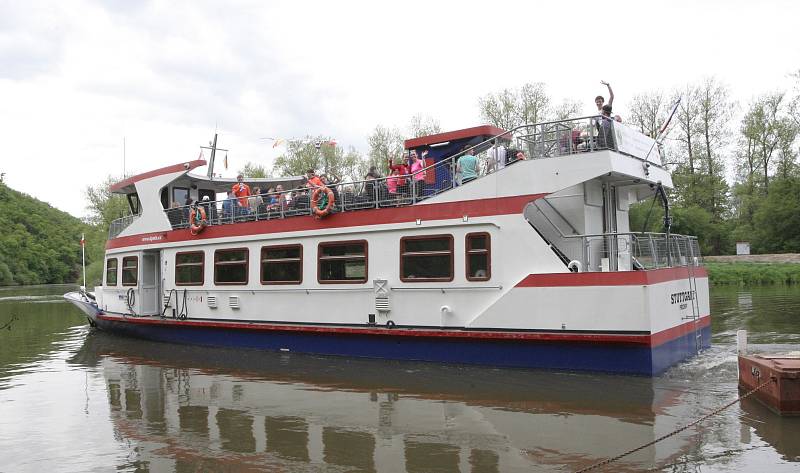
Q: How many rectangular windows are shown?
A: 8